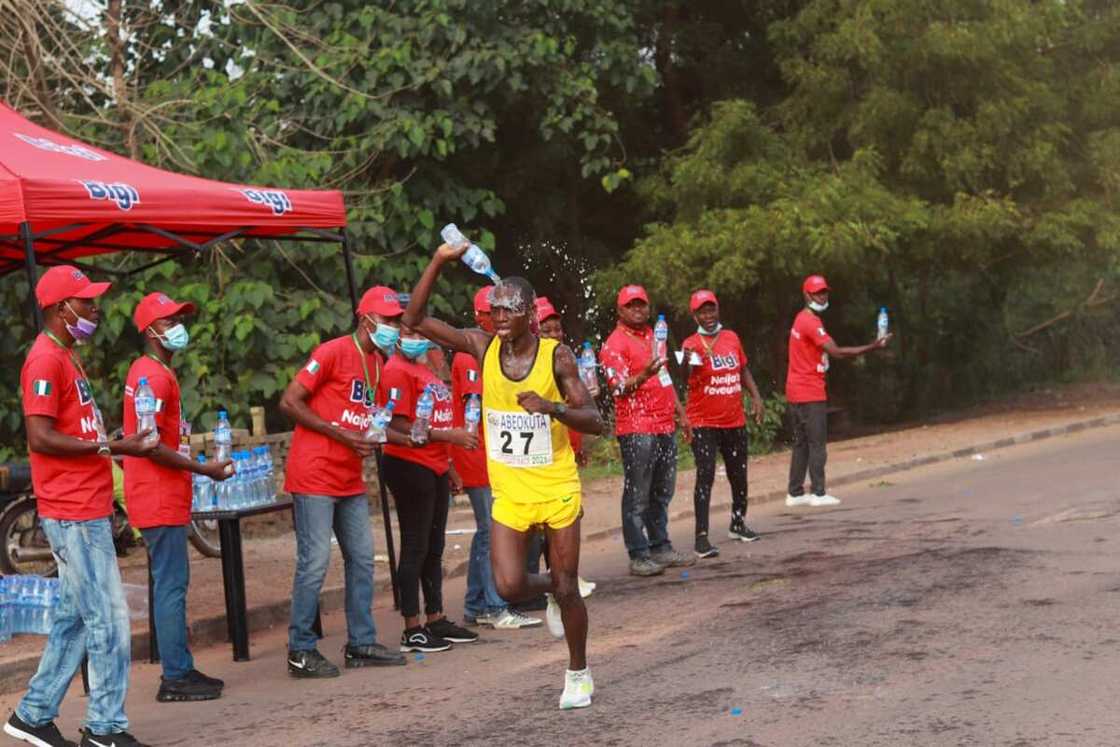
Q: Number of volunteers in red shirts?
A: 9